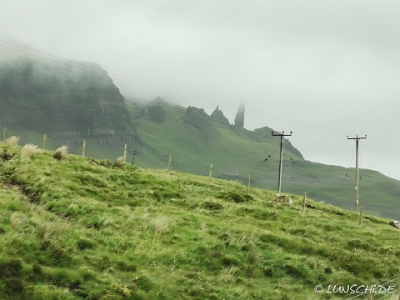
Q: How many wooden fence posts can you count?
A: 9